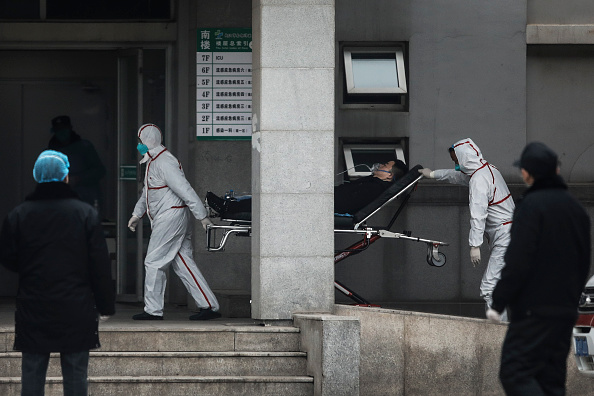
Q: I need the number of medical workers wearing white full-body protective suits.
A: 2